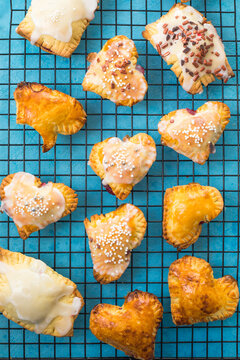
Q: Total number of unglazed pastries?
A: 4